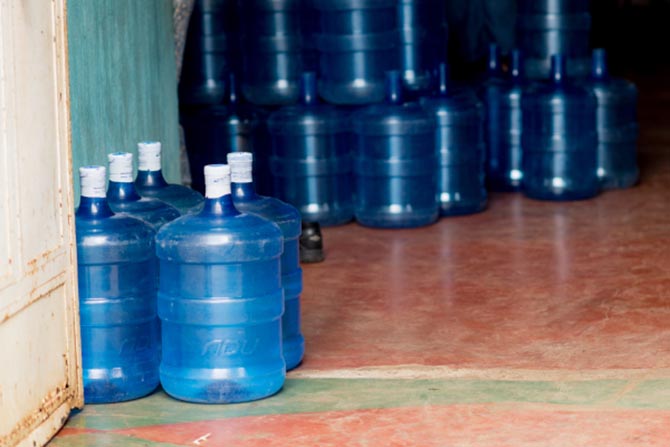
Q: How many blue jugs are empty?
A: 13